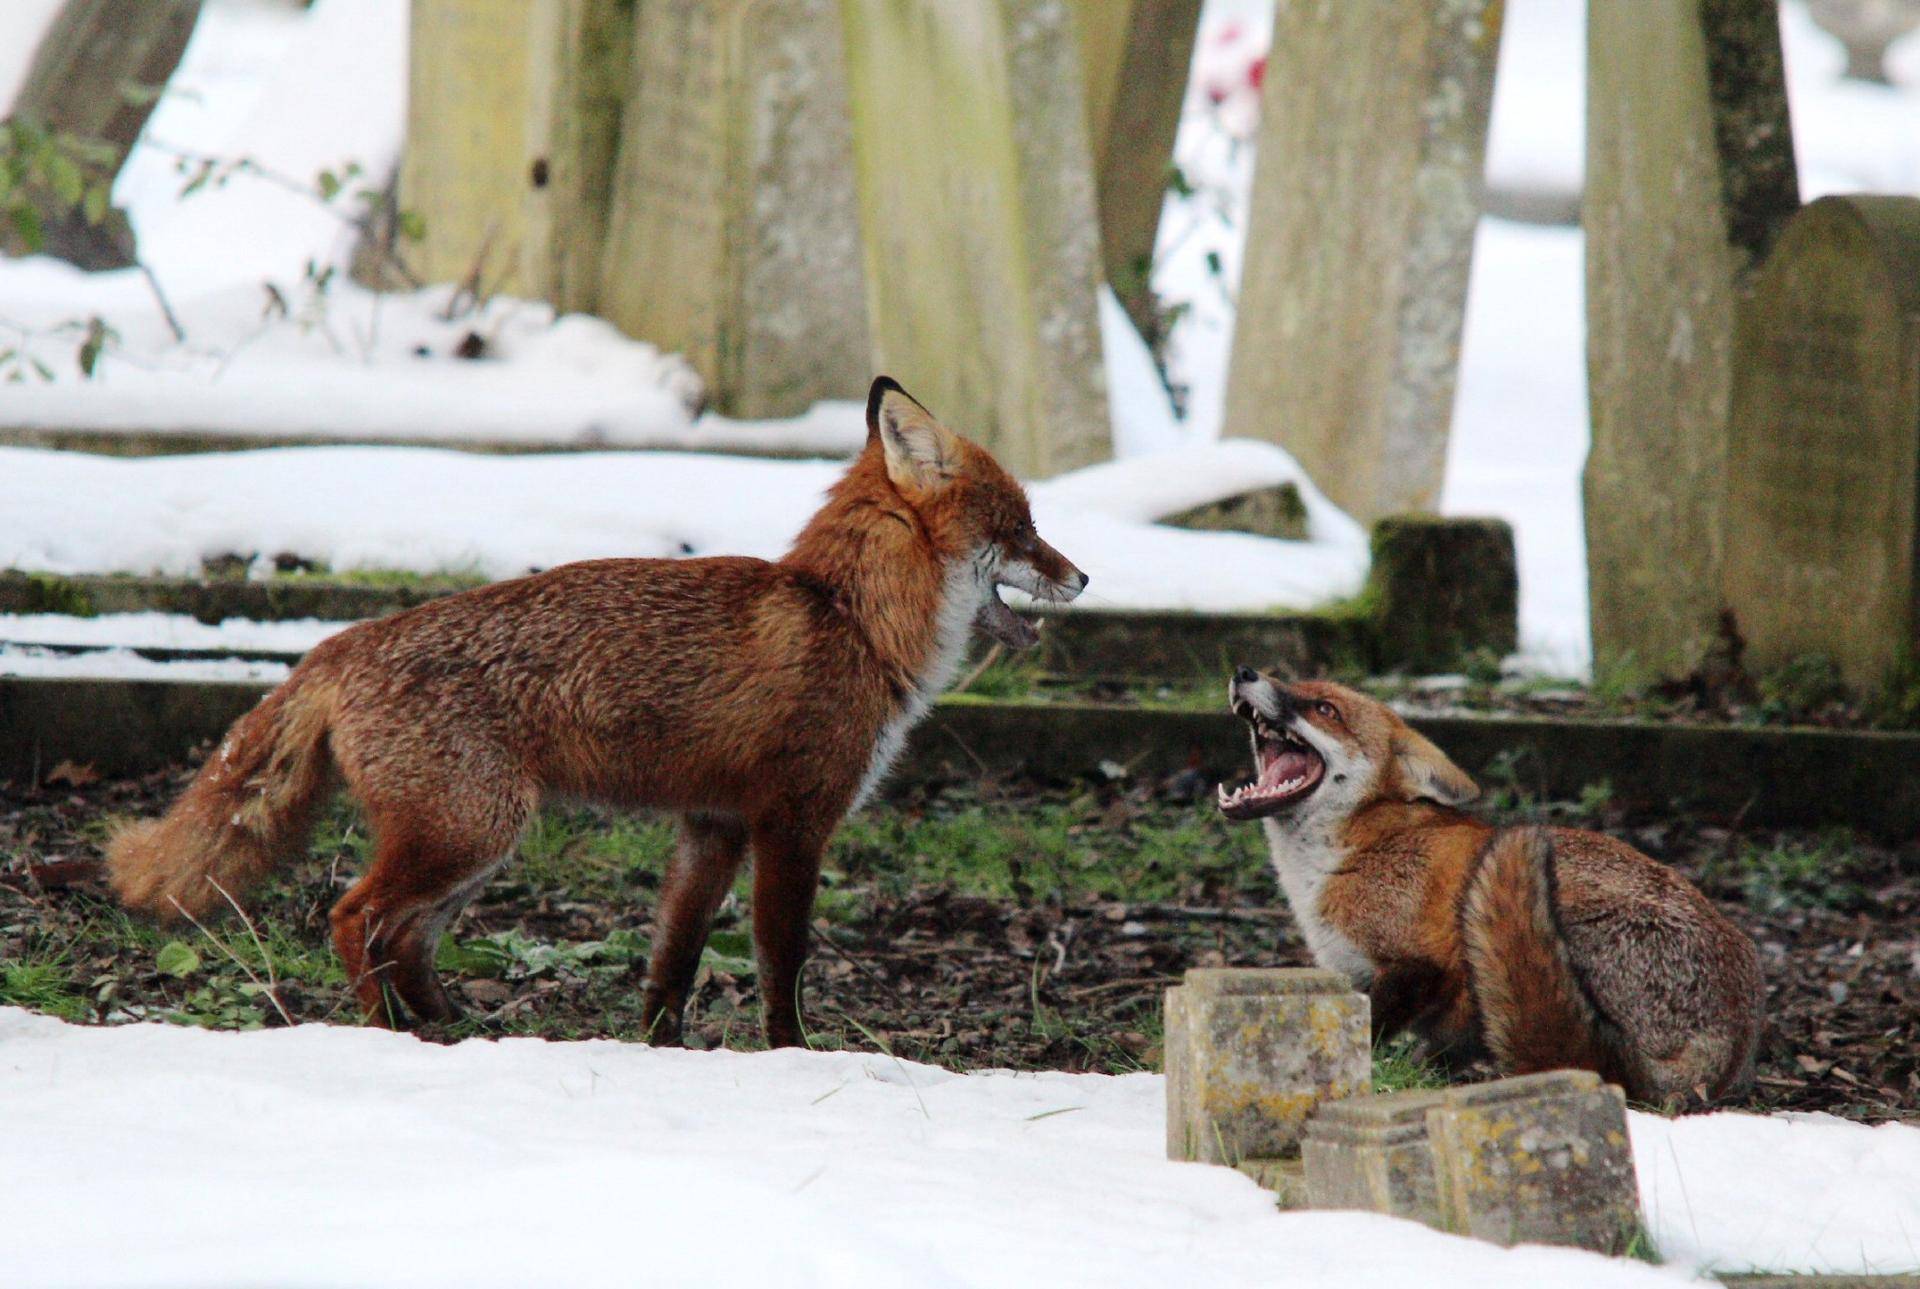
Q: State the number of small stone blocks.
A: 3